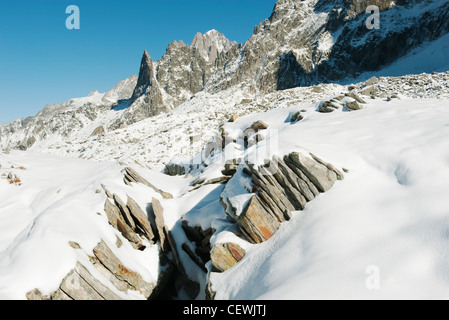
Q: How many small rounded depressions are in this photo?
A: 1